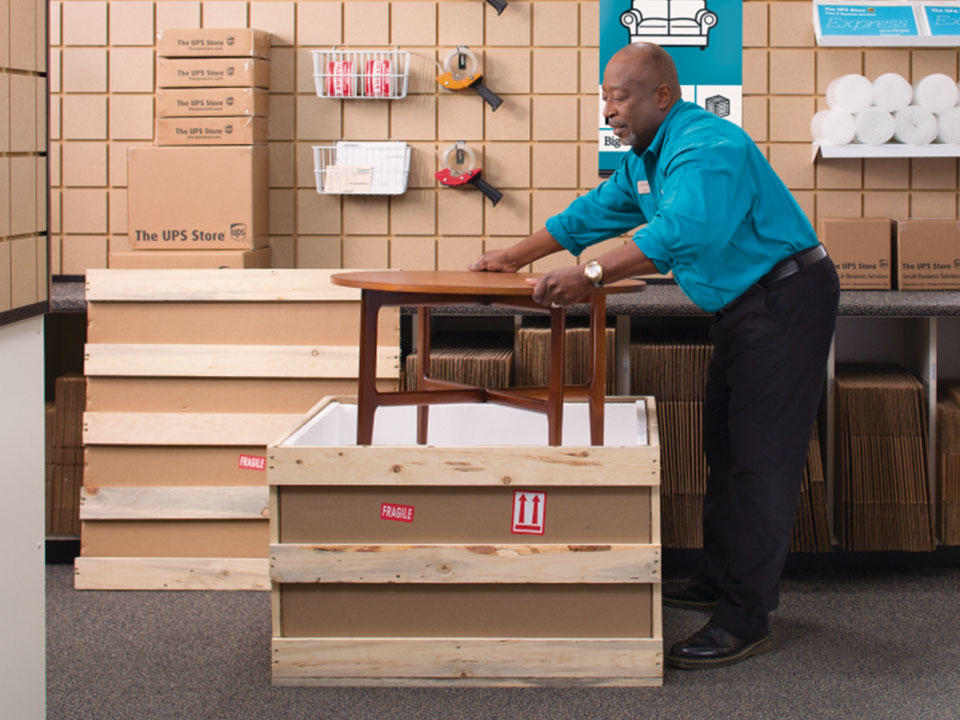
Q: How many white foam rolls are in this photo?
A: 7